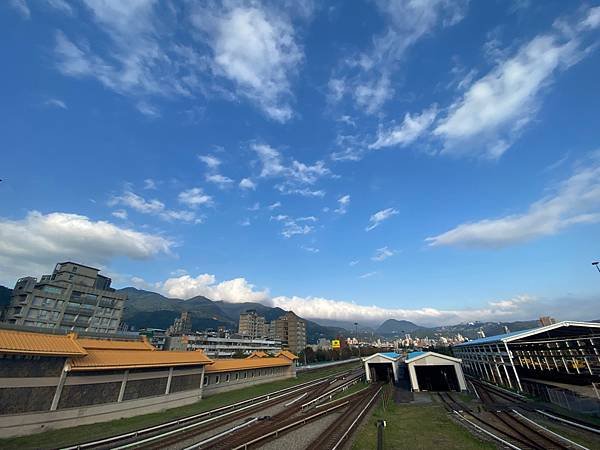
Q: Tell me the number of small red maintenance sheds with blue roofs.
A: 0